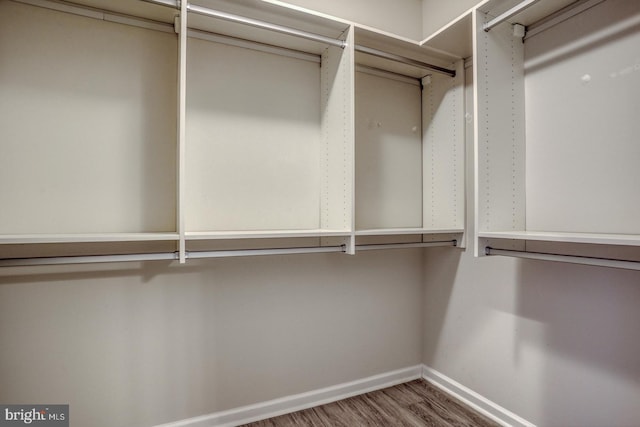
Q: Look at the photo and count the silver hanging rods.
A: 8